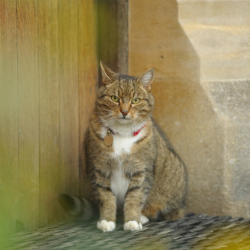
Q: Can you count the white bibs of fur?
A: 1